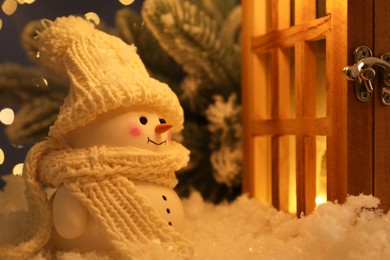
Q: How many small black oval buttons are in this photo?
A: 3